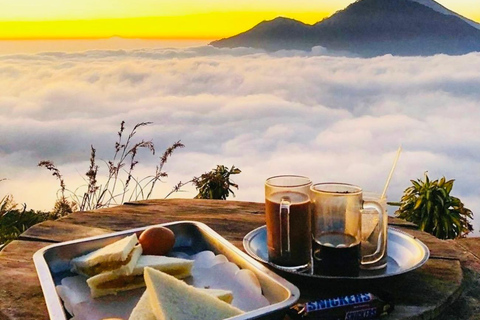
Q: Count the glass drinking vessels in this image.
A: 3